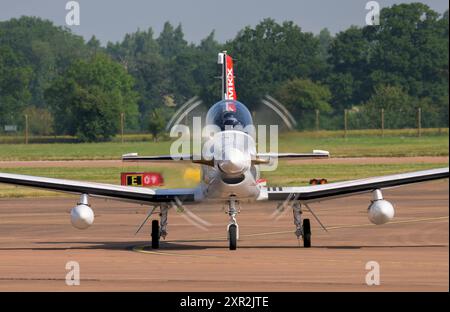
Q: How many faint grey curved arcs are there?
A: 8